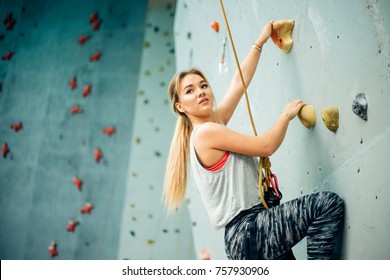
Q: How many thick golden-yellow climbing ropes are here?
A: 1